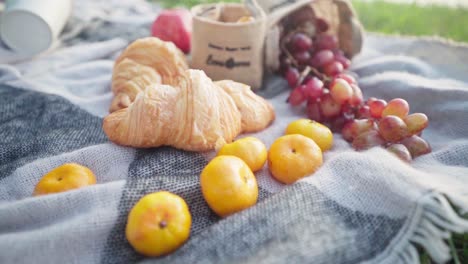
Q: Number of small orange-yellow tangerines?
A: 6